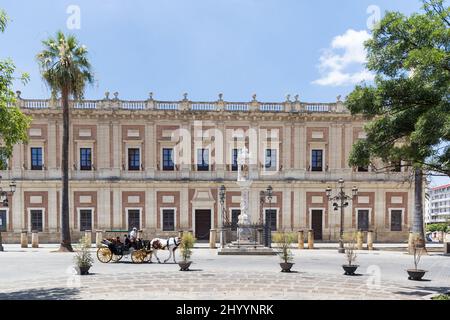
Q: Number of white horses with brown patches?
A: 1